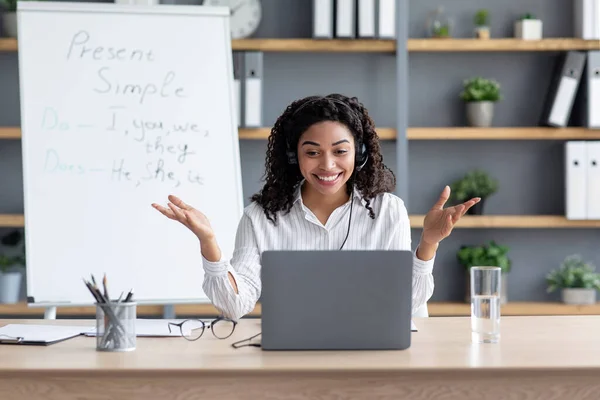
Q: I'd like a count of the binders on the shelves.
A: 12